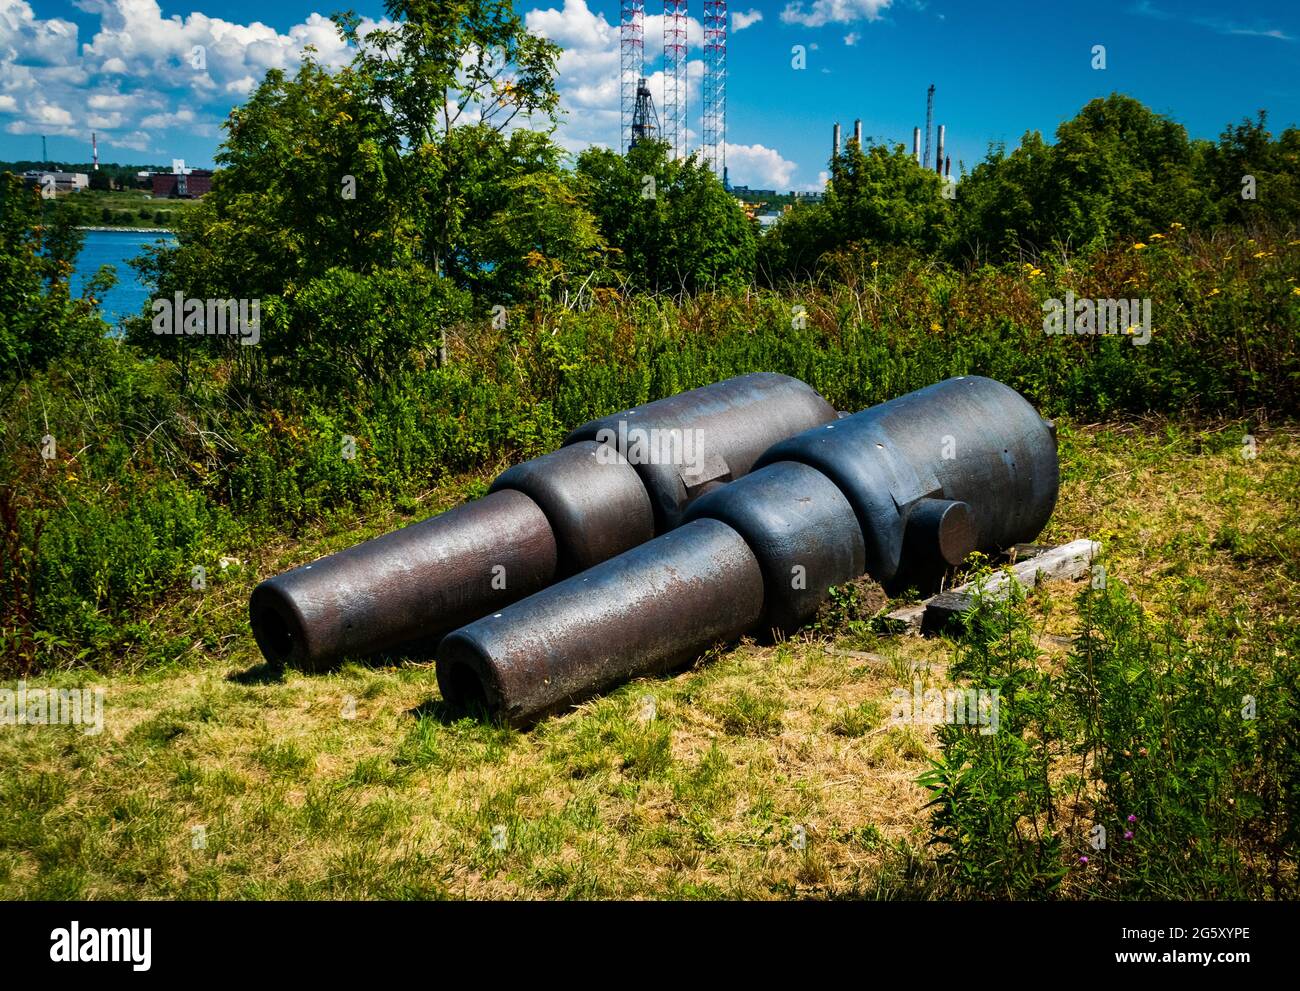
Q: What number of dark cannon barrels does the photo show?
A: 2